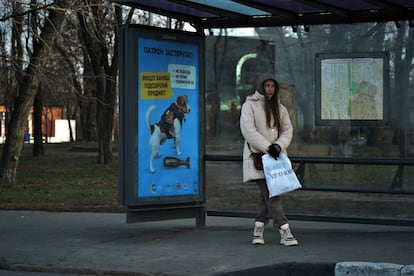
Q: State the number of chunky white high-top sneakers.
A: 2